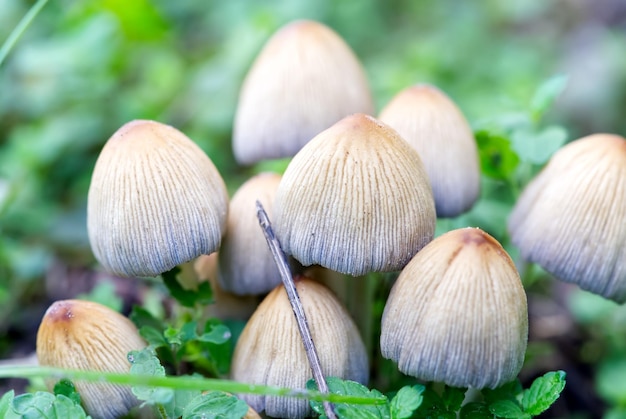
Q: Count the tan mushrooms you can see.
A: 9